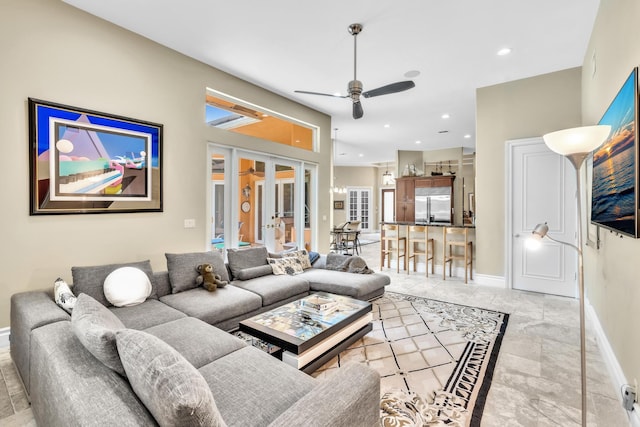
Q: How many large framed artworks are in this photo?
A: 1